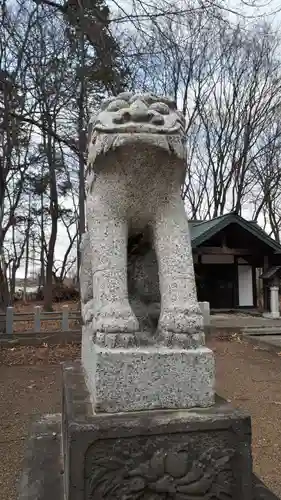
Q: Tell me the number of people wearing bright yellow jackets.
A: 0